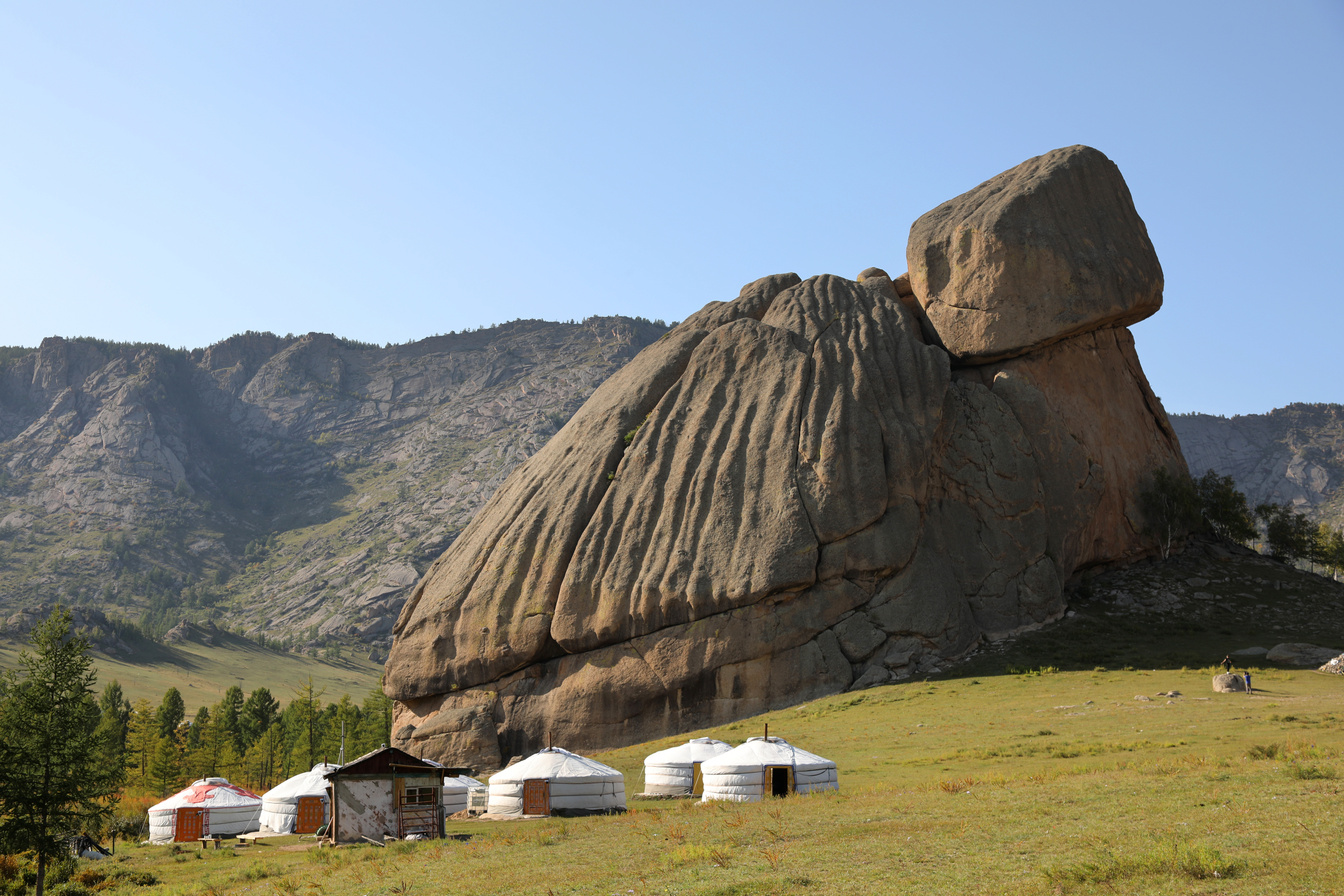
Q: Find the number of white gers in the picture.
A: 6